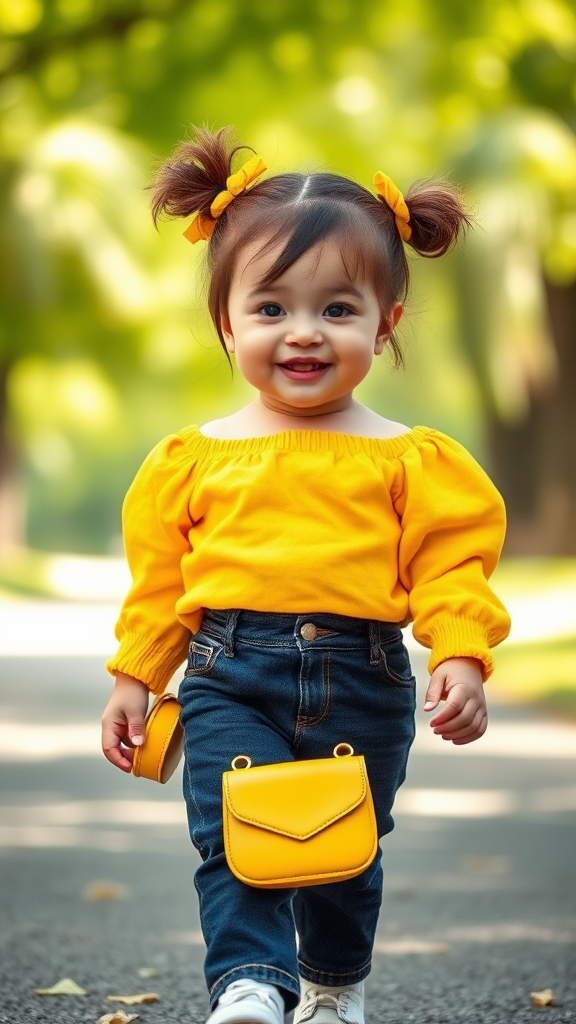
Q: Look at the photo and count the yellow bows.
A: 2